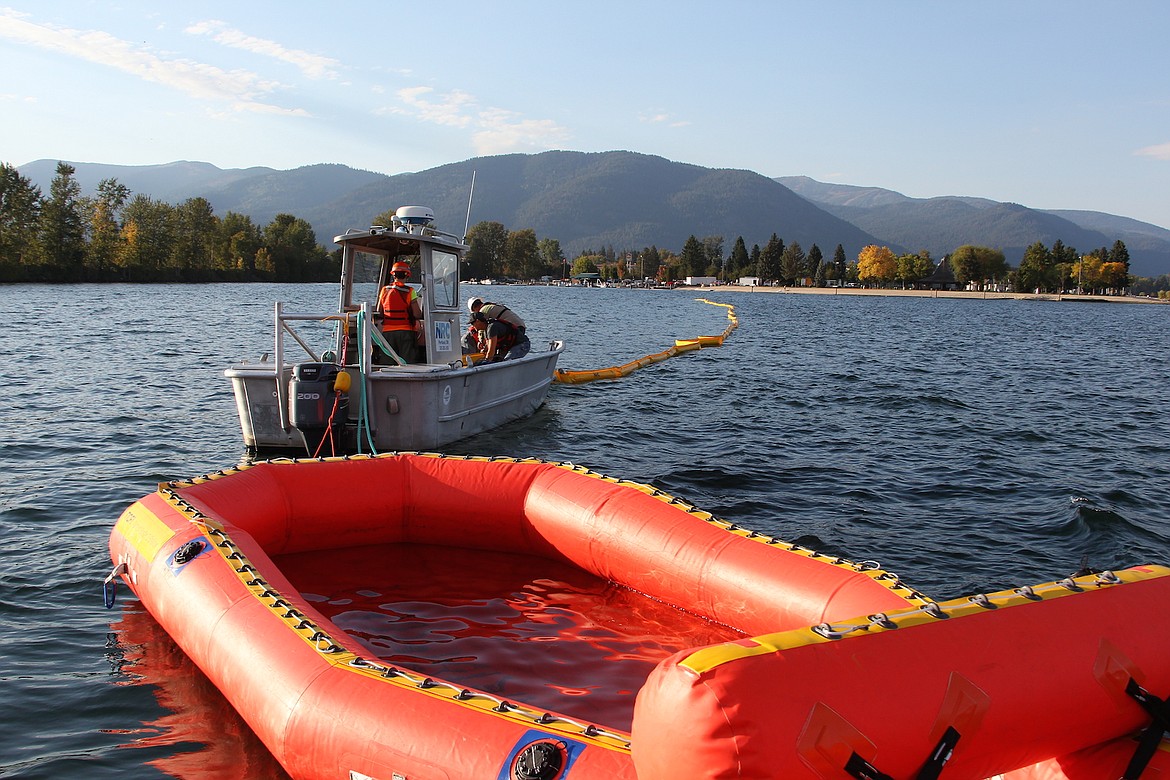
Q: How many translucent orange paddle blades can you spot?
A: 3